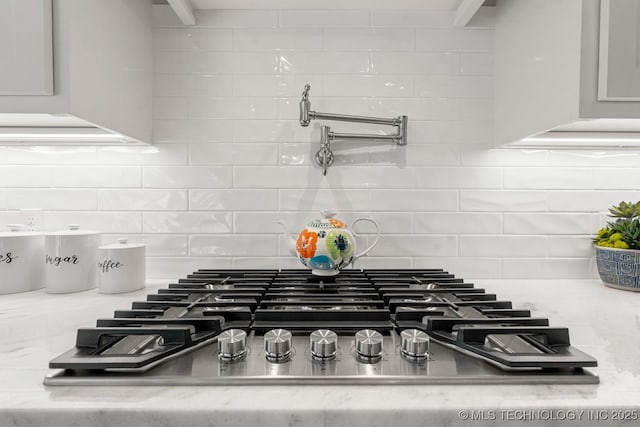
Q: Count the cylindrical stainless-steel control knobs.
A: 5